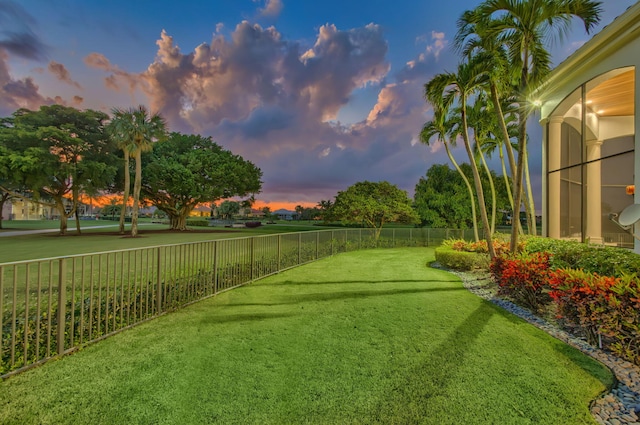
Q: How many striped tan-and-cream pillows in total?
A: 0